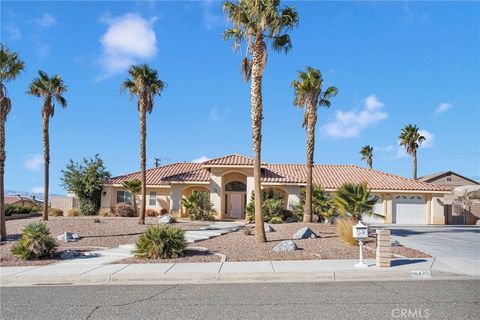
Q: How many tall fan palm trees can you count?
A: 7